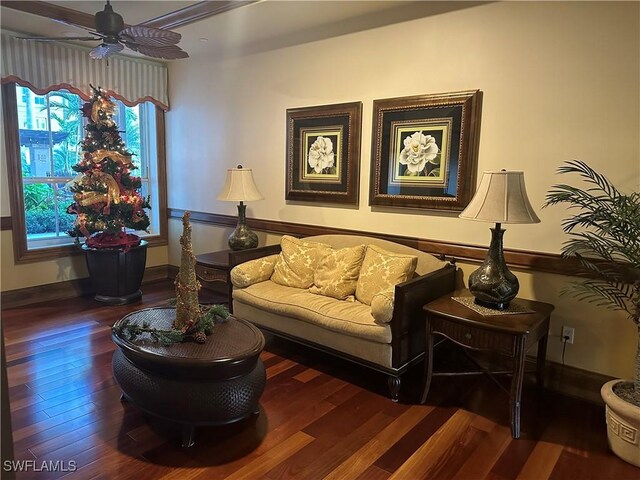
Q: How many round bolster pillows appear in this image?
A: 2